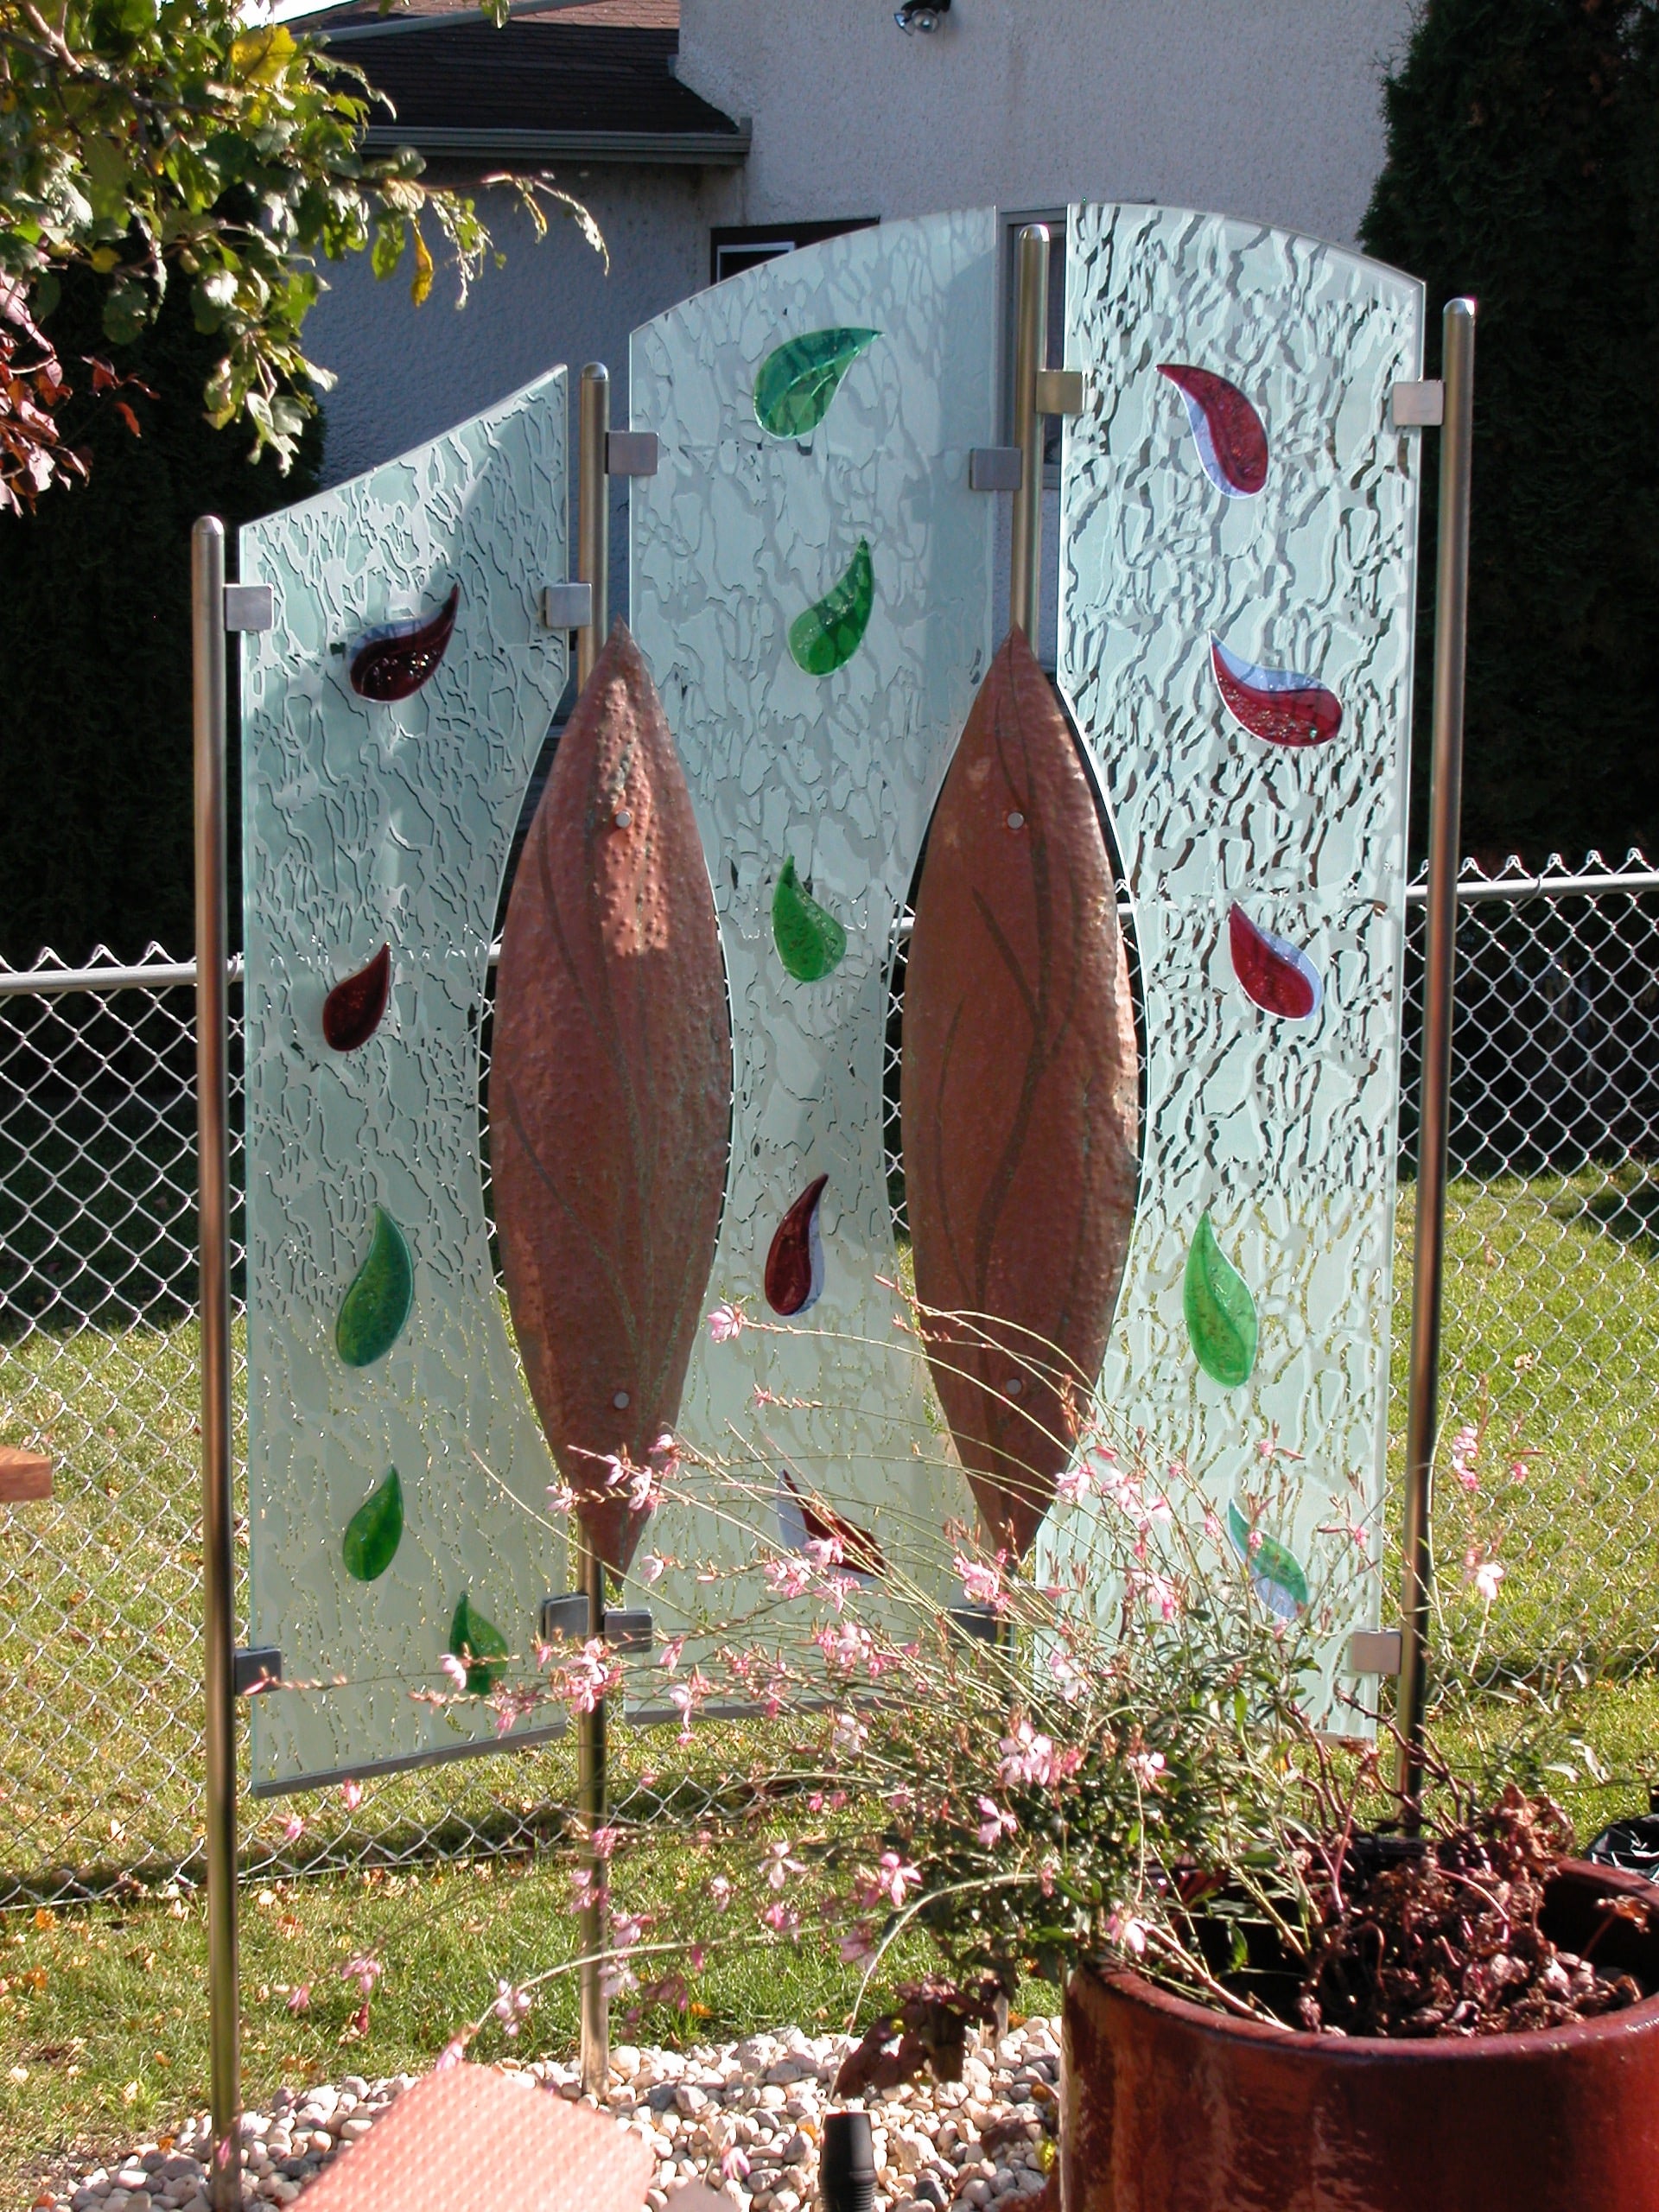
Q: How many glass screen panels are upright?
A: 3